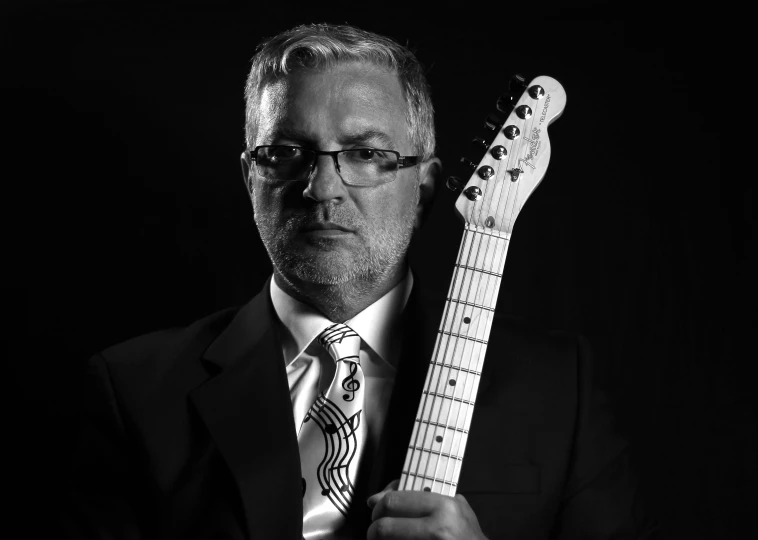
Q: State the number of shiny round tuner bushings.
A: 6